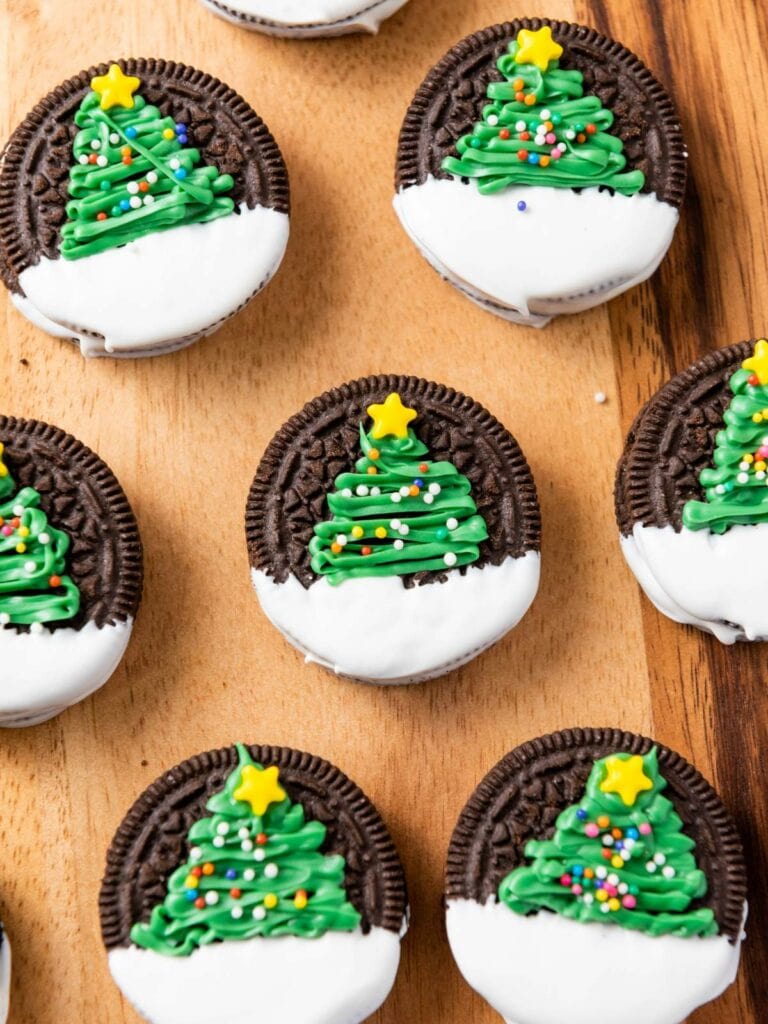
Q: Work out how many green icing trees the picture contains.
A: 7